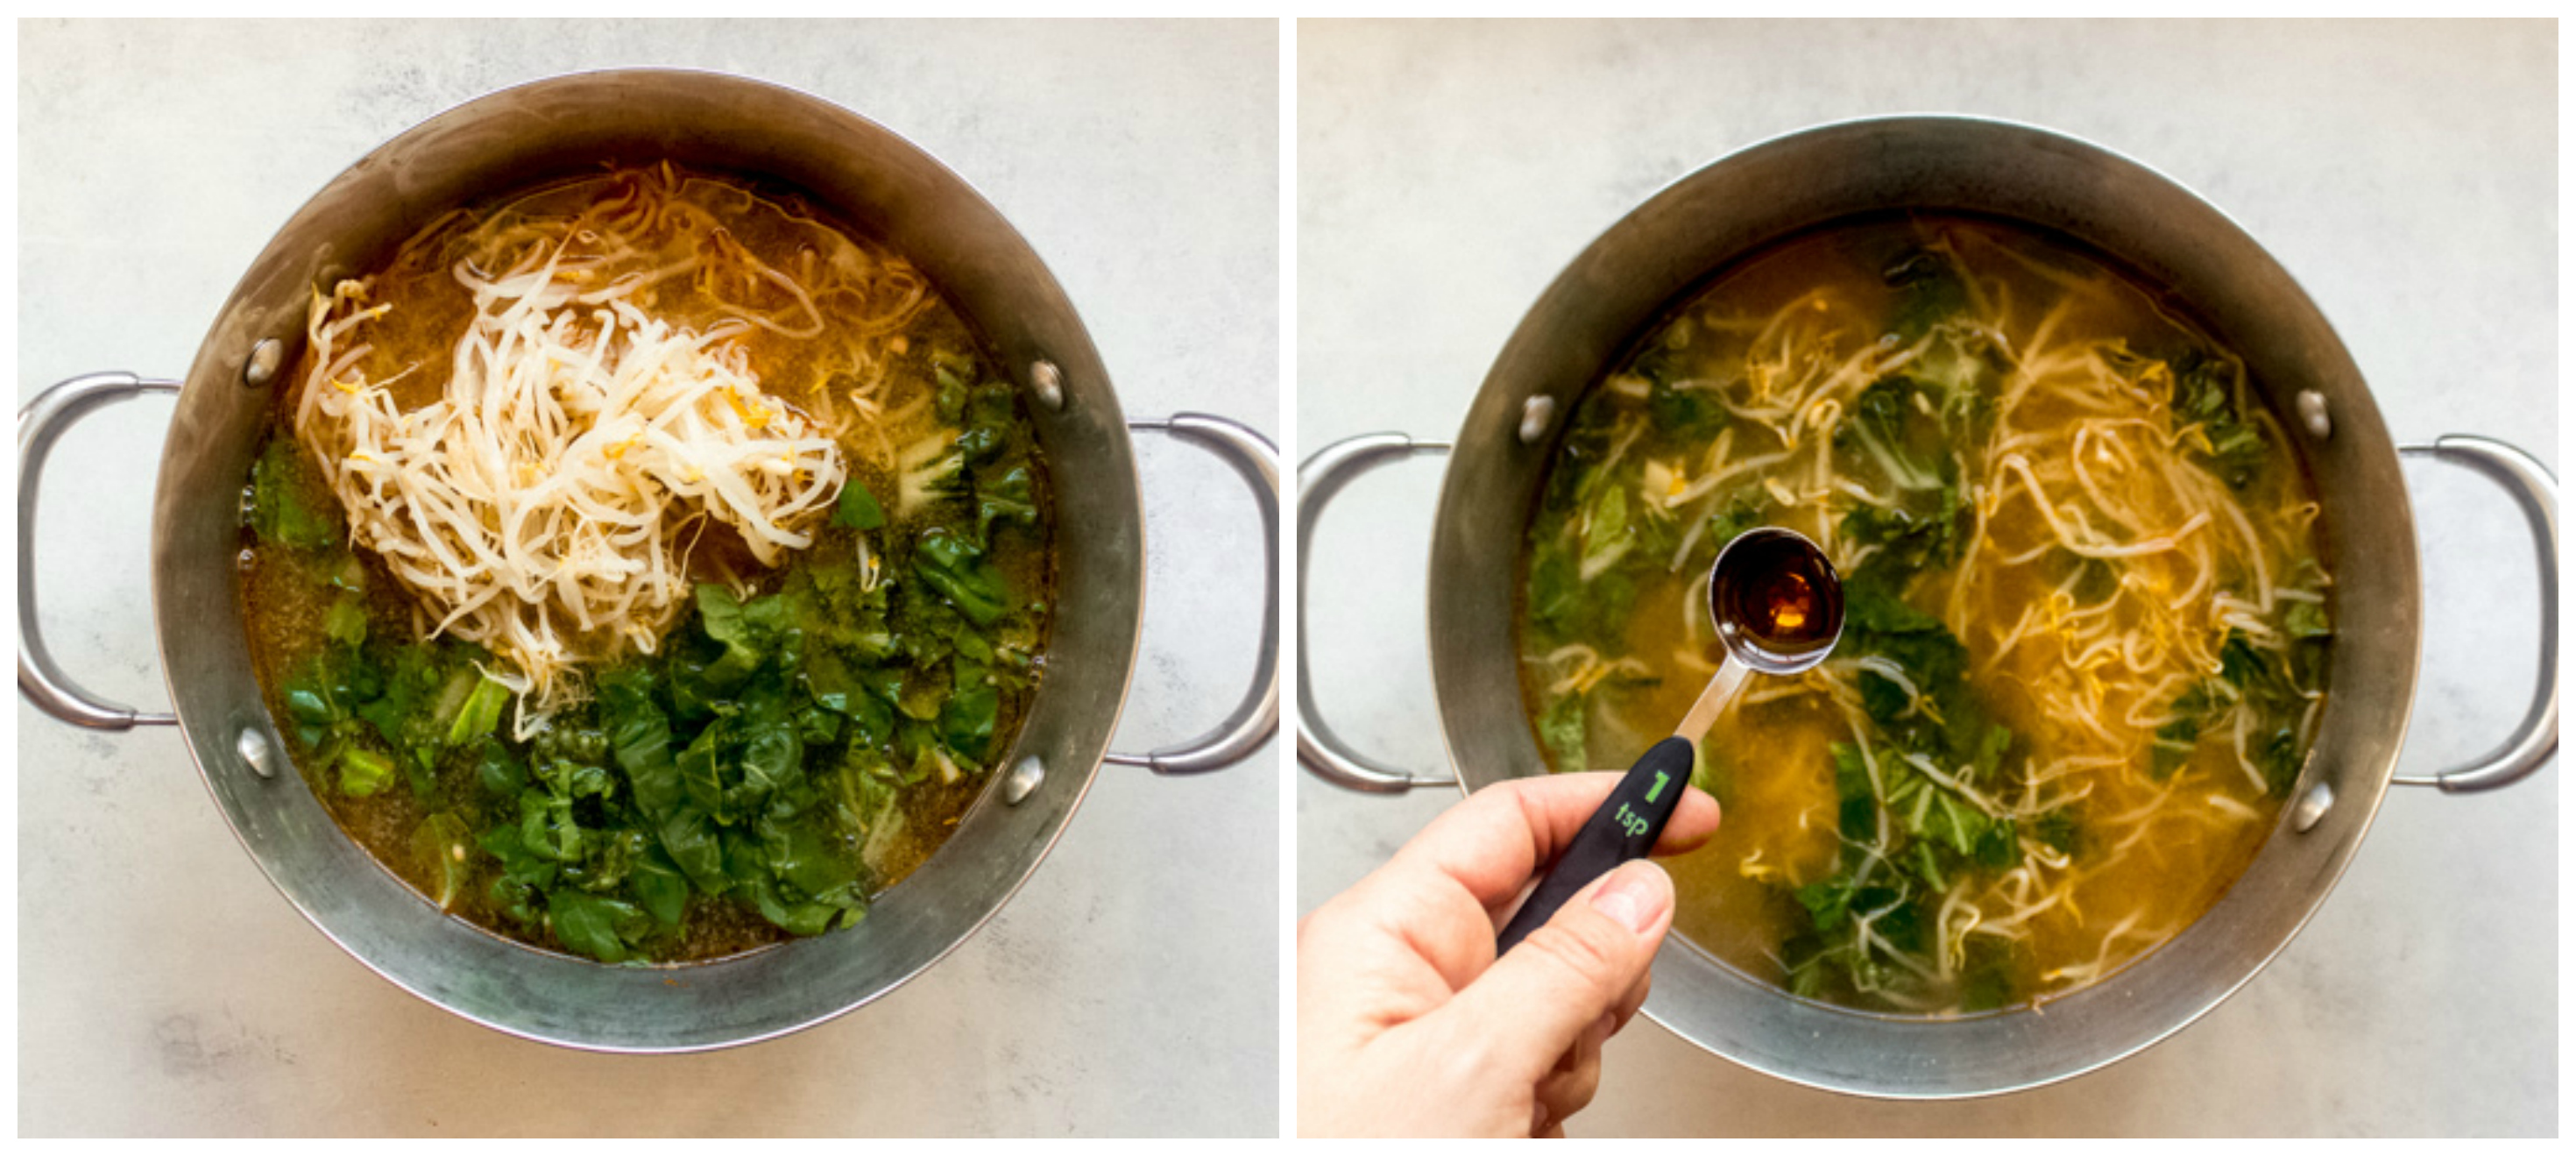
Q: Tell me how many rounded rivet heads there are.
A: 7